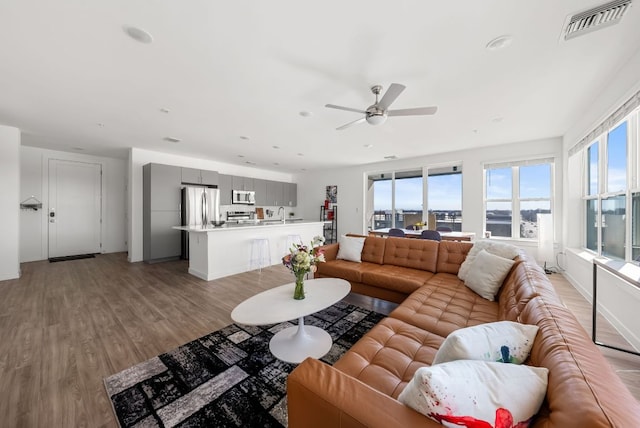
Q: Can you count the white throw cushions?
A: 5